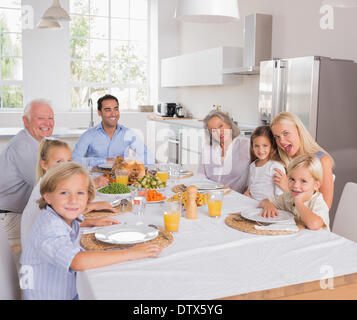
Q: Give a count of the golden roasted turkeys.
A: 1